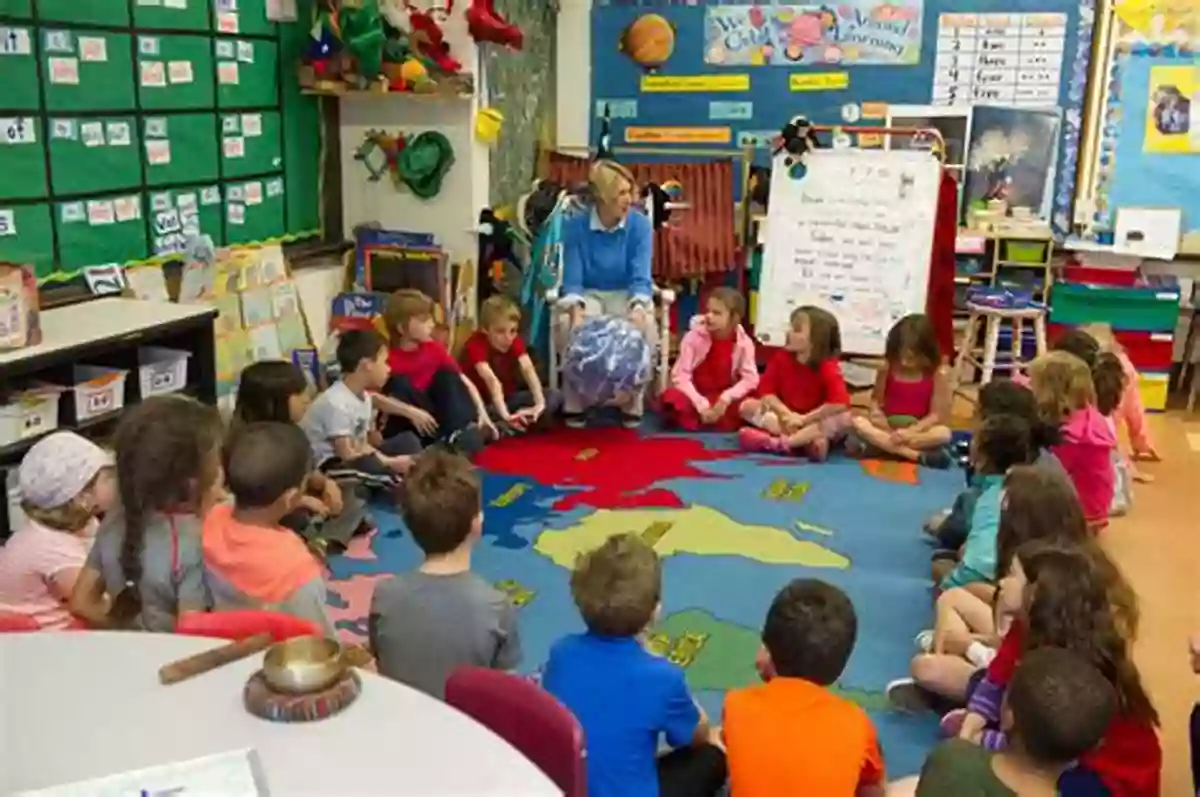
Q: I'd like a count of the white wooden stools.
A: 1